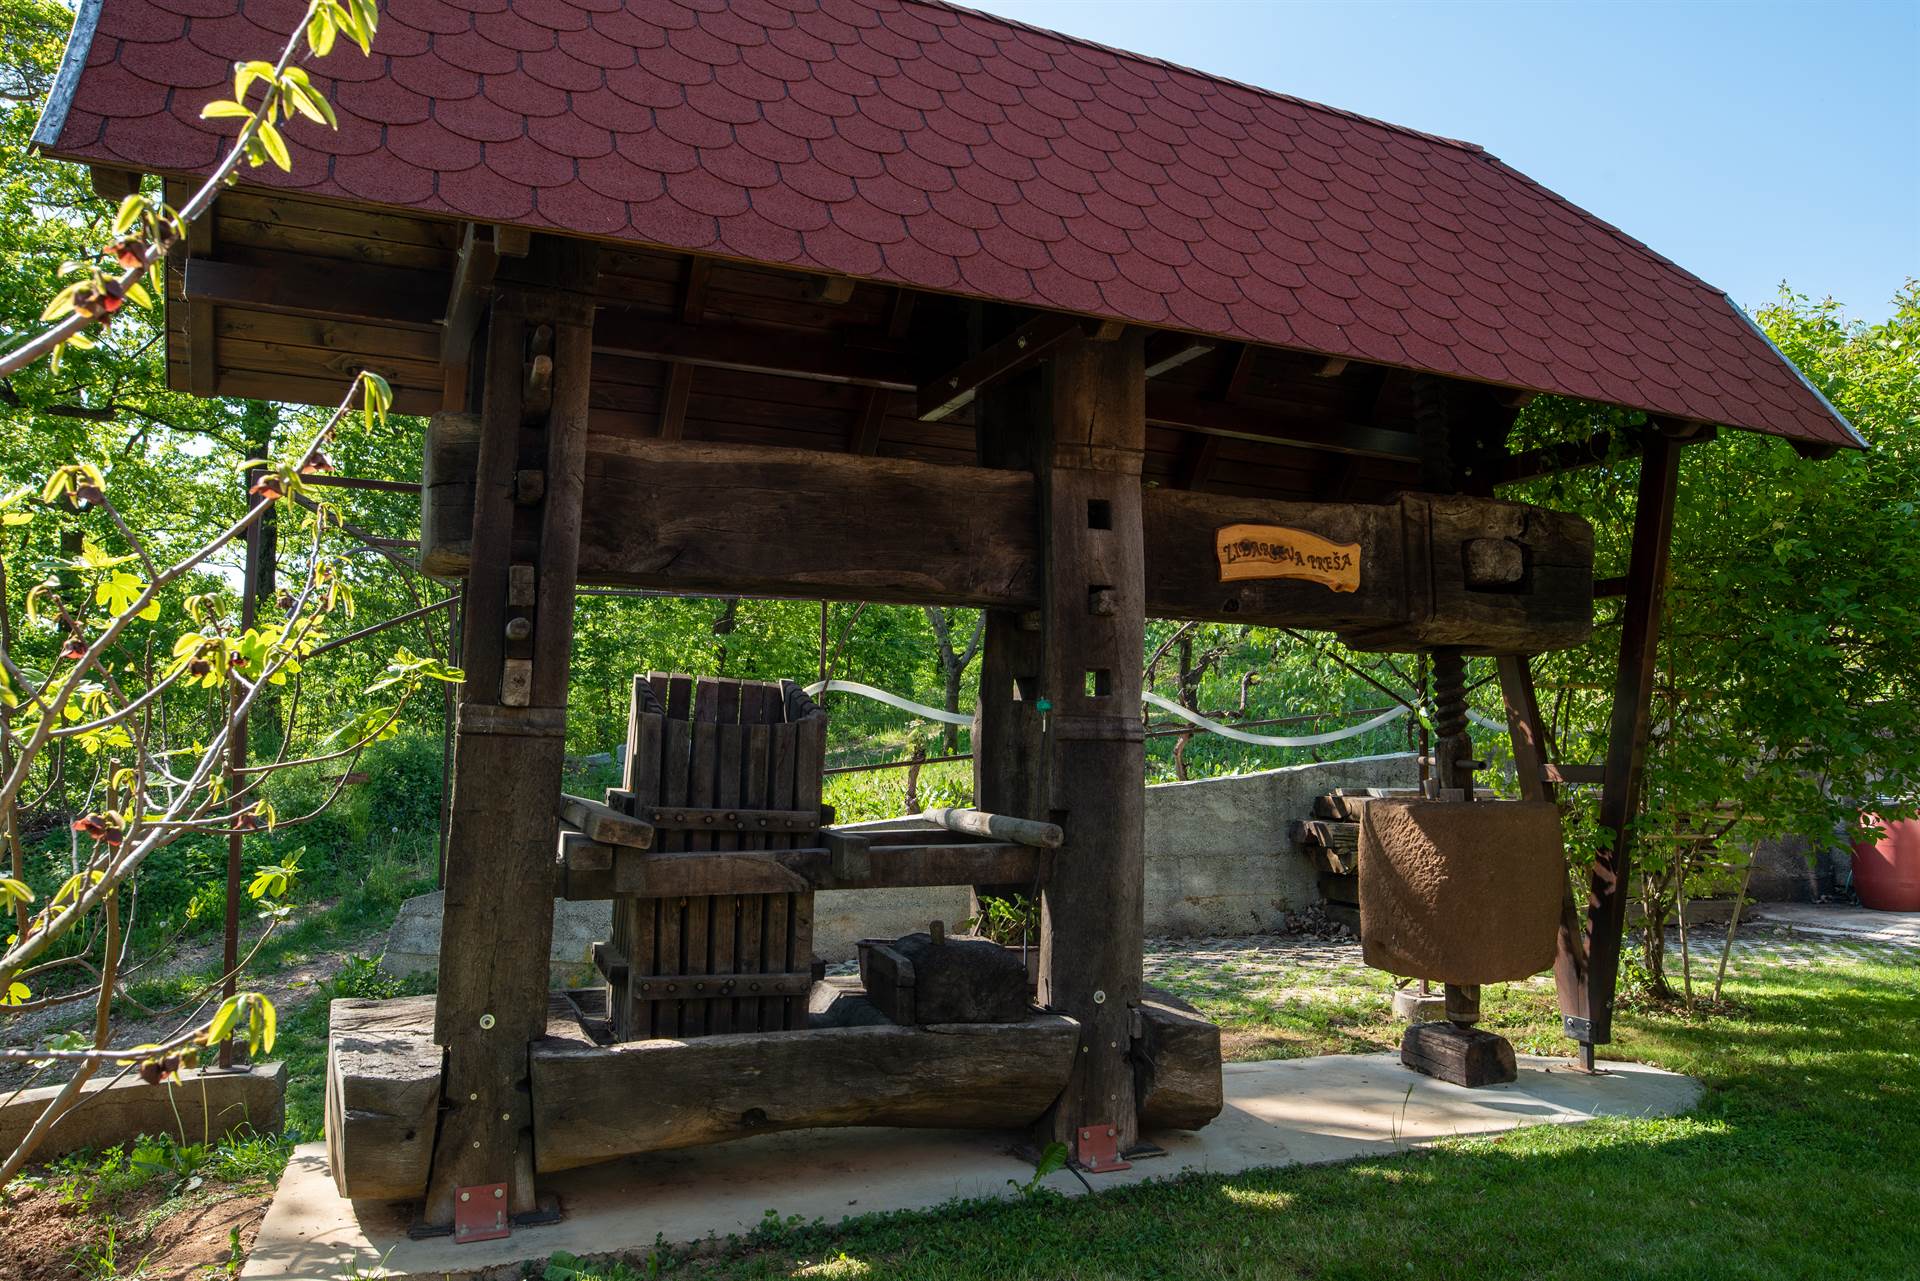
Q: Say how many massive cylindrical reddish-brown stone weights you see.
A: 1